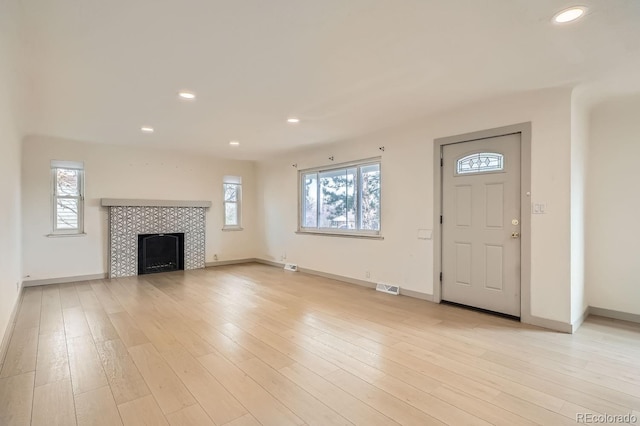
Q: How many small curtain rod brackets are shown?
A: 3